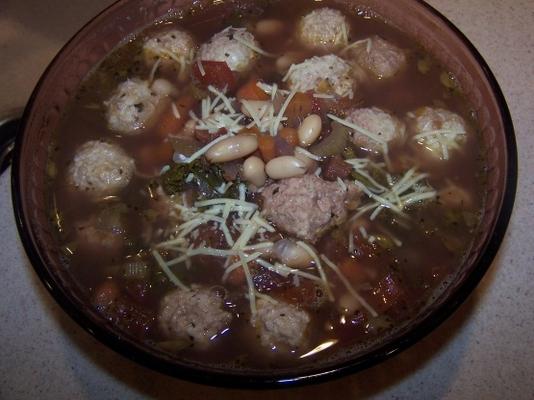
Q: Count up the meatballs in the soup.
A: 12